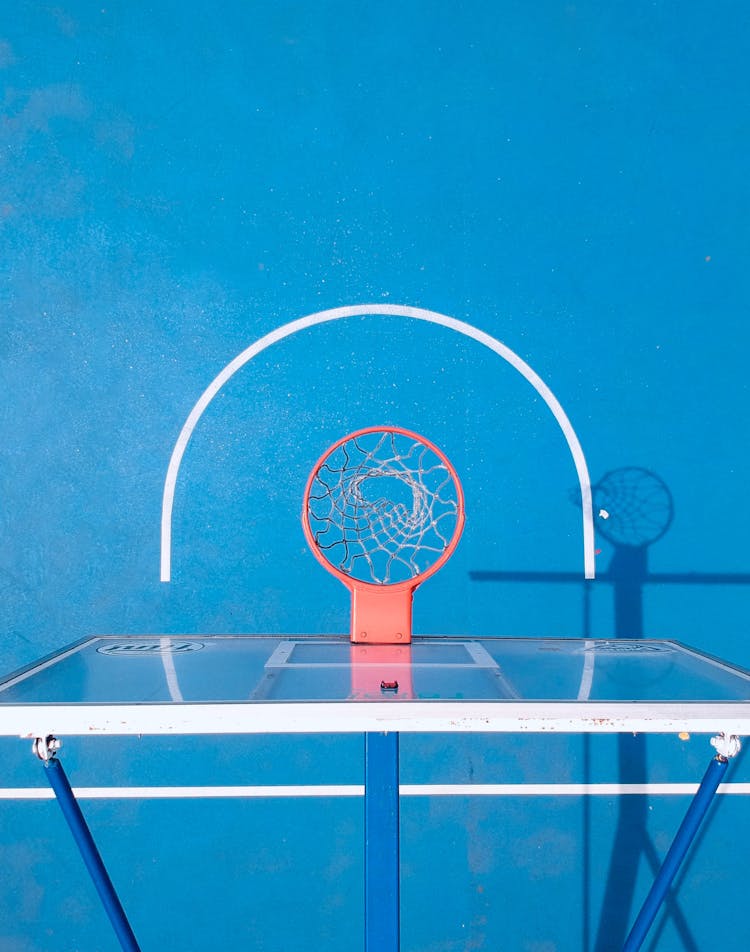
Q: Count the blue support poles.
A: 3